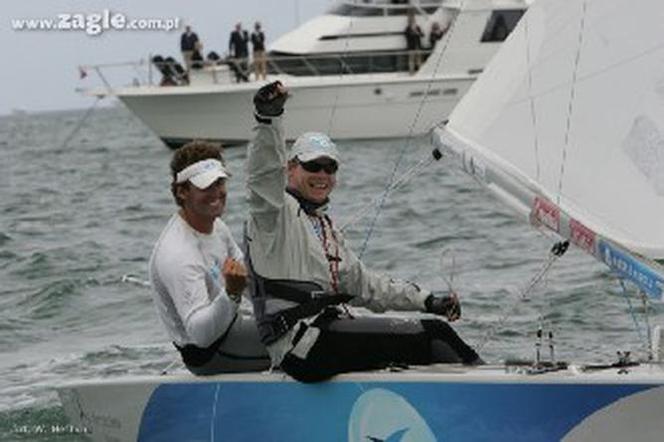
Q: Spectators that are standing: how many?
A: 5